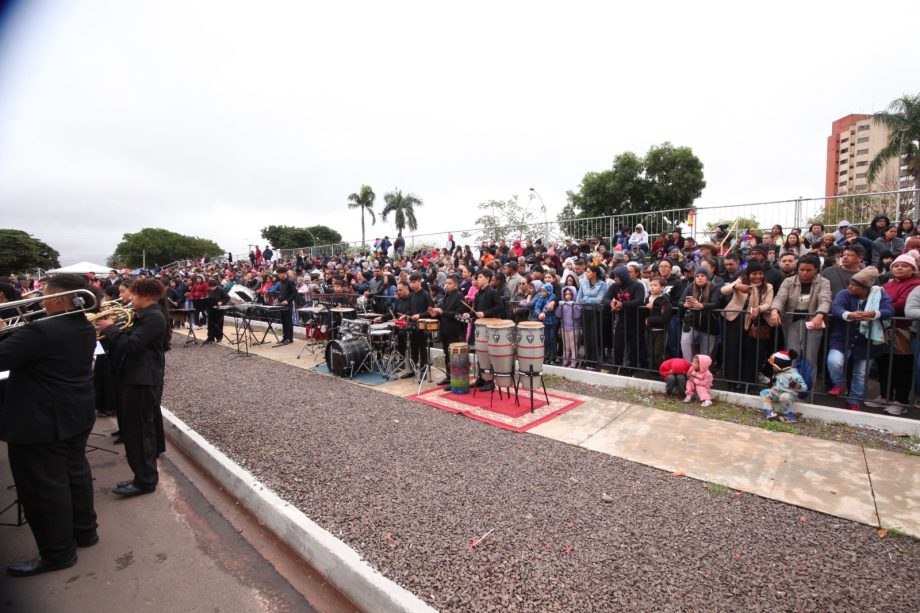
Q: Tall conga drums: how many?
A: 3